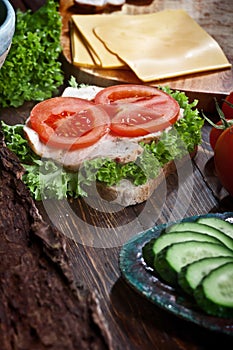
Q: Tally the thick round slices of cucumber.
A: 6